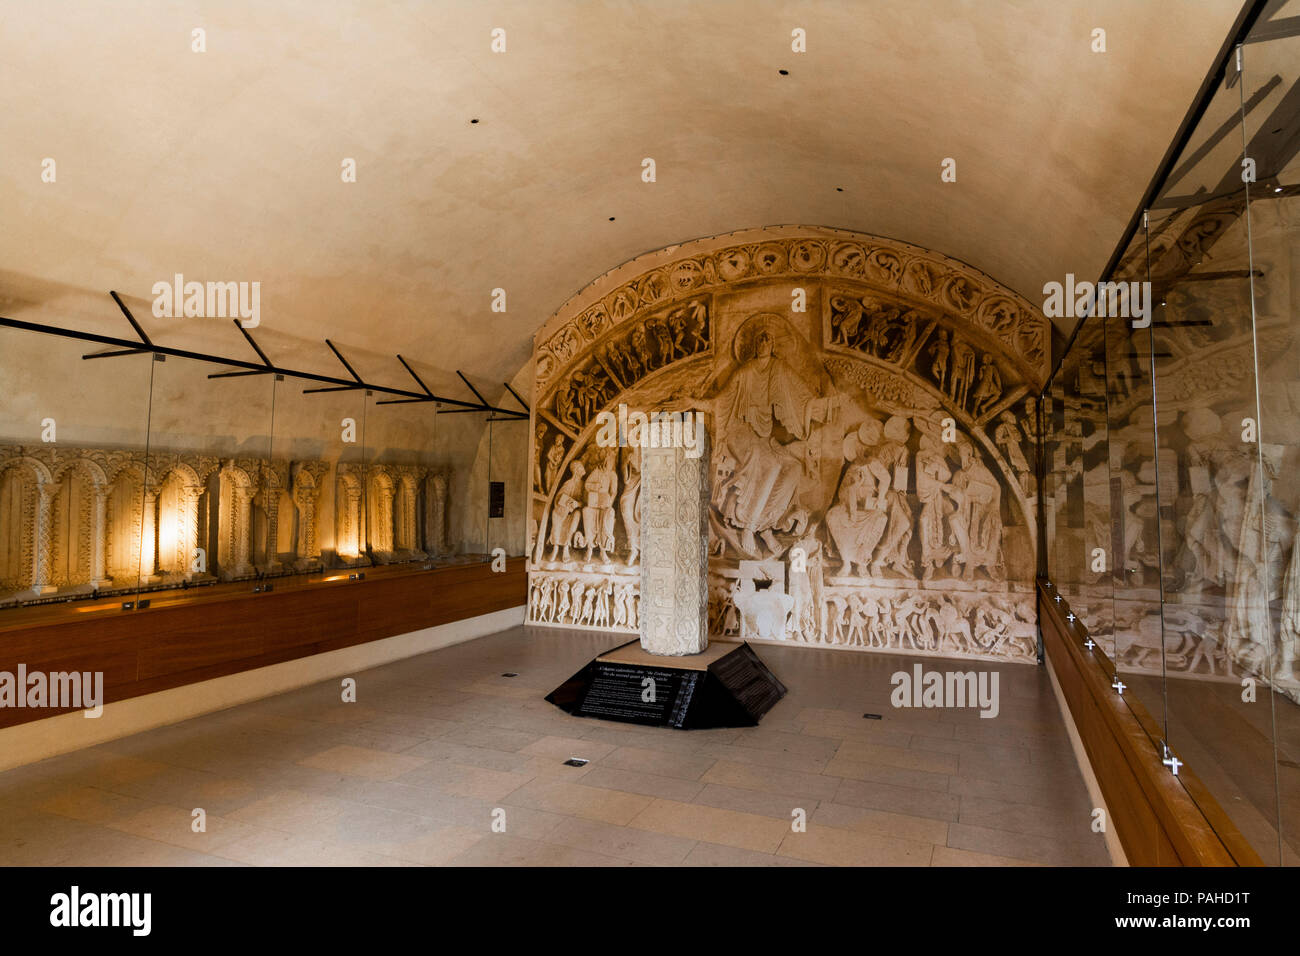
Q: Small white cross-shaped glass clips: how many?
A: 6